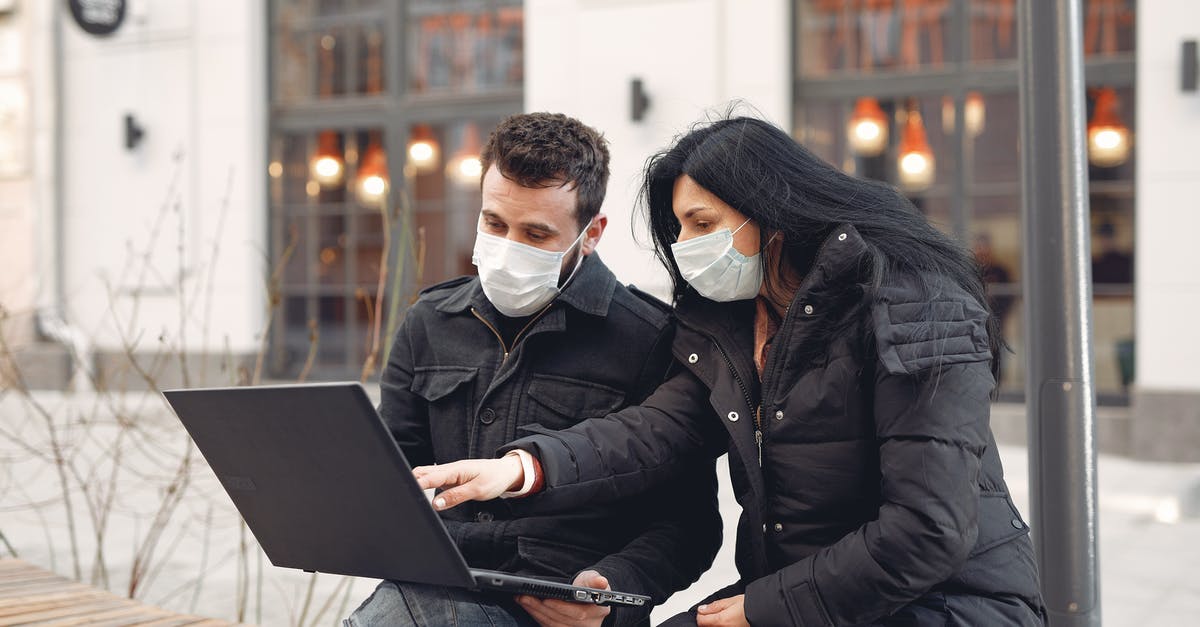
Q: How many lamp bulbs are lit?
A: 7